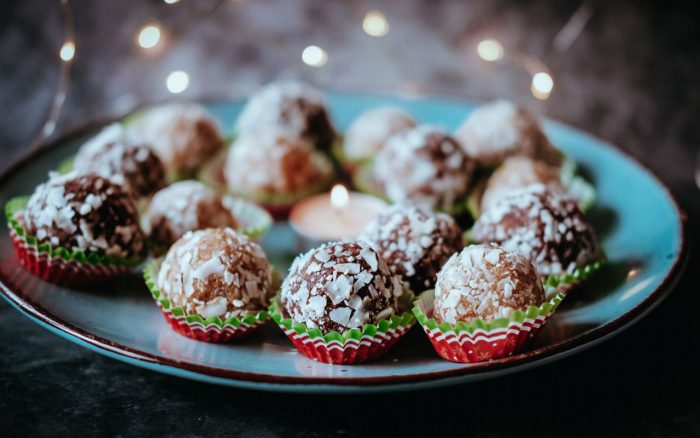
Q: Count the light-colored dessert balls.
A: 8